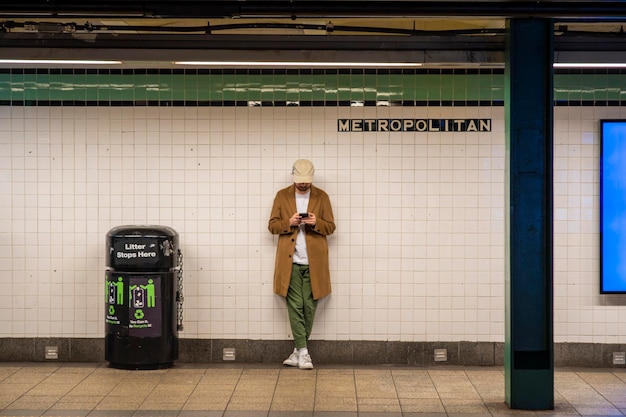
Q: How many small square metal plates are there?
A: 4